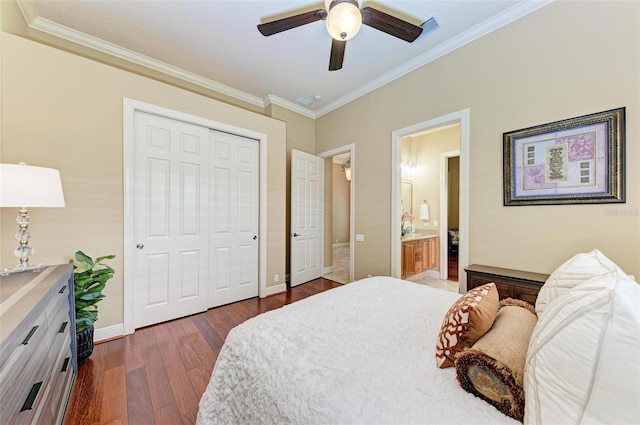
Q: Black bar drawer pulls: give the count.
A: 5